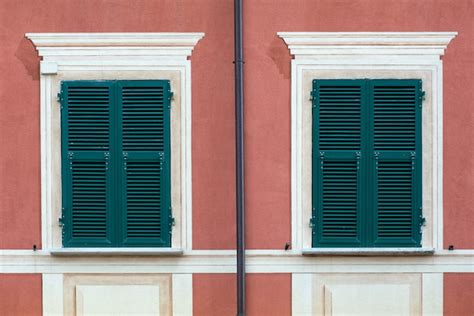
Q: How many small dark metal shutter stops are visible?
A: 3